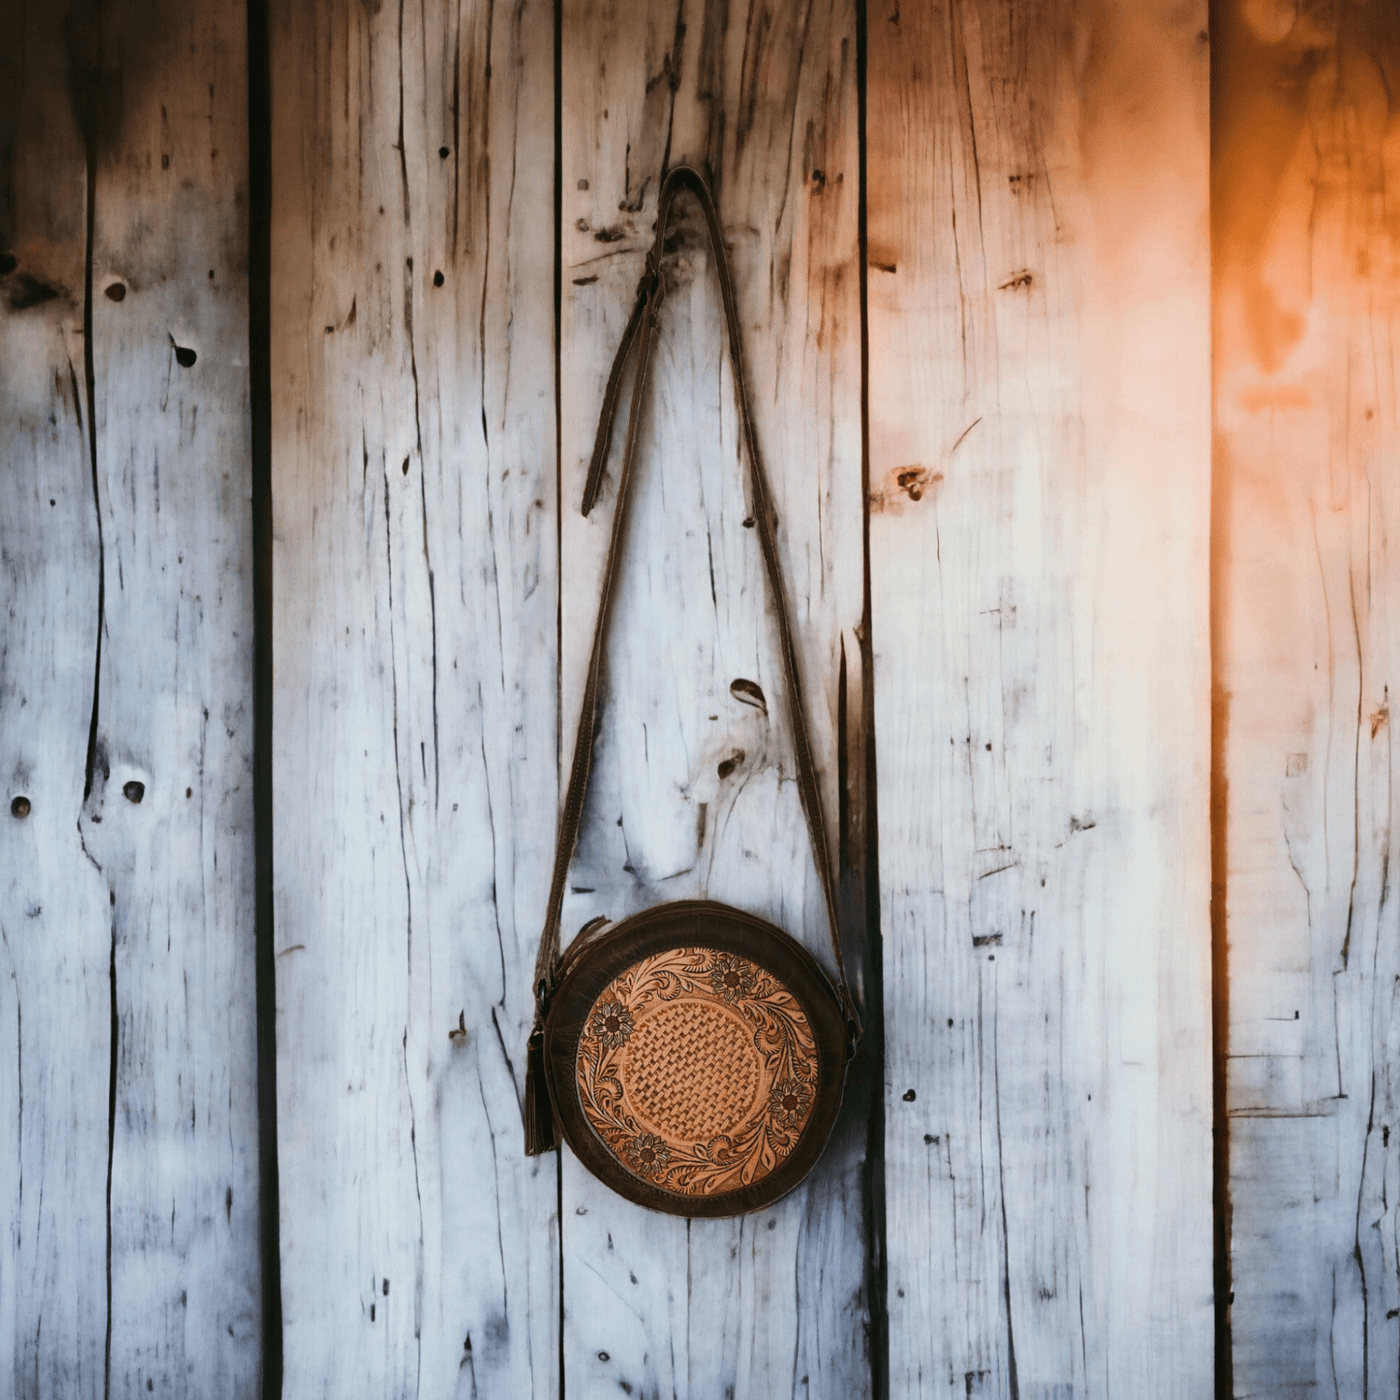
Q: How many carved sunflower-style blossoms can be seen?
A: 4